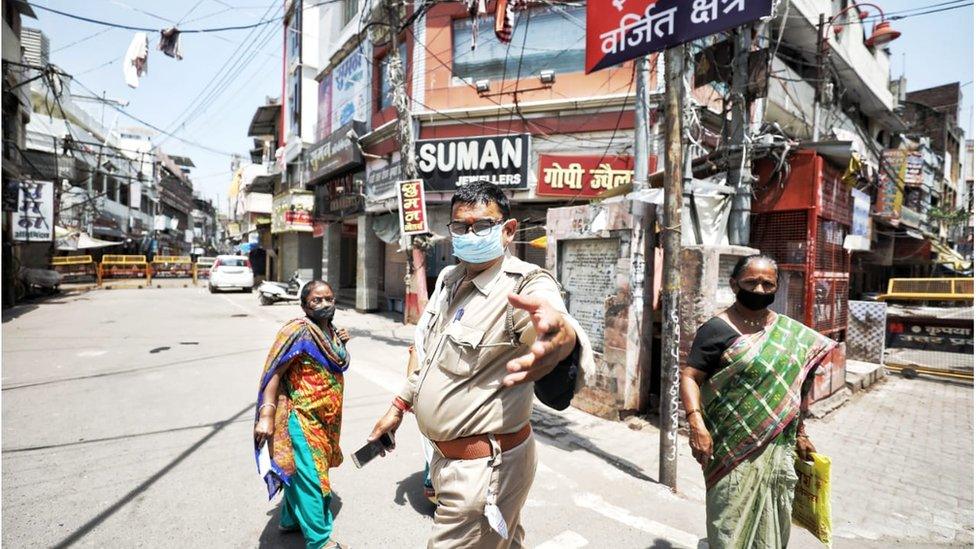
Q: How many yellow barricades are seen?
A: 5